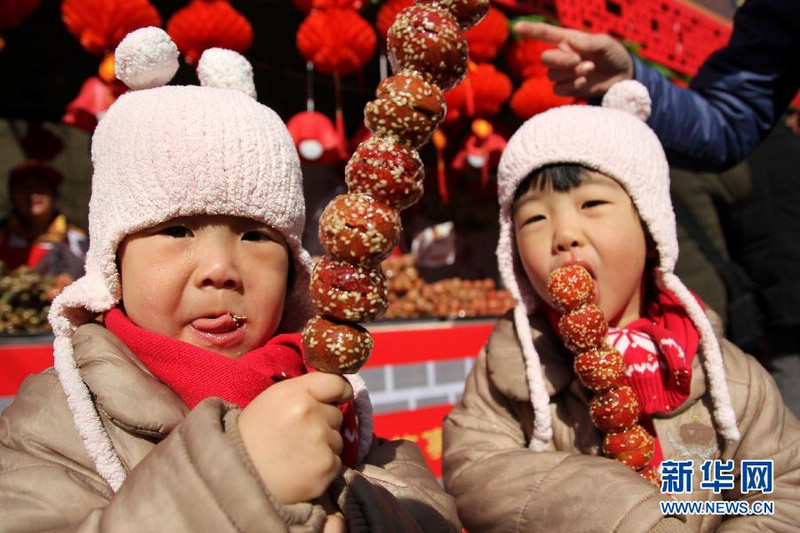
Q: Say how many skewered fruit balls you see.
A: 13